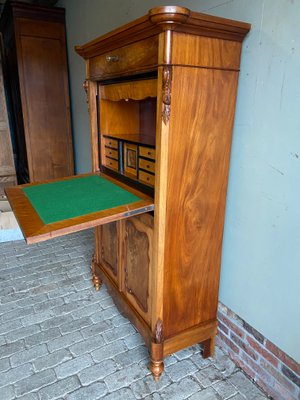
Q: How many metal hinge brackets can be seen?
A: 1